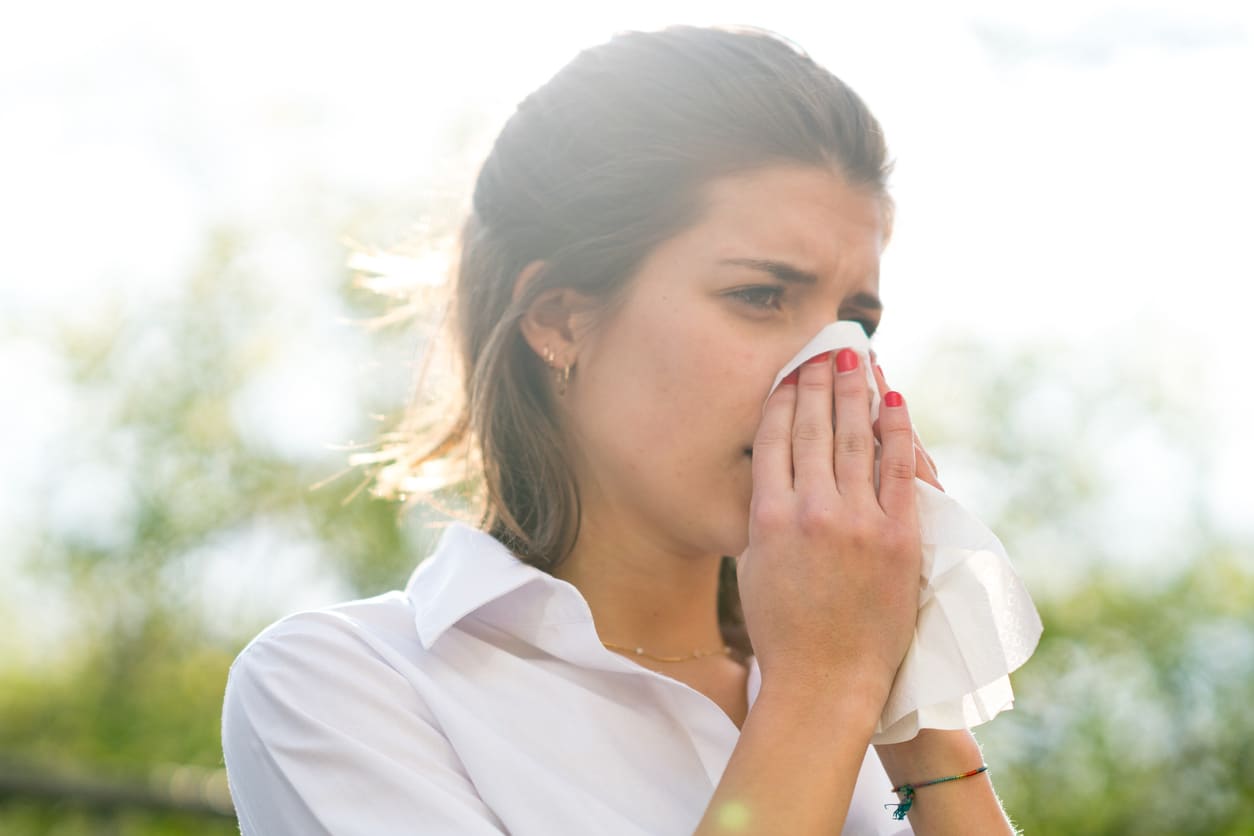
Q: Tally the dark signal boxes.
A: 0